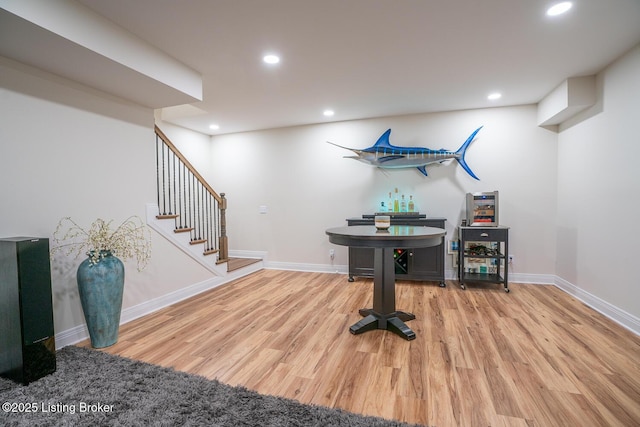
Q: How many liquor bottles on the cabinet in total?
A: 5